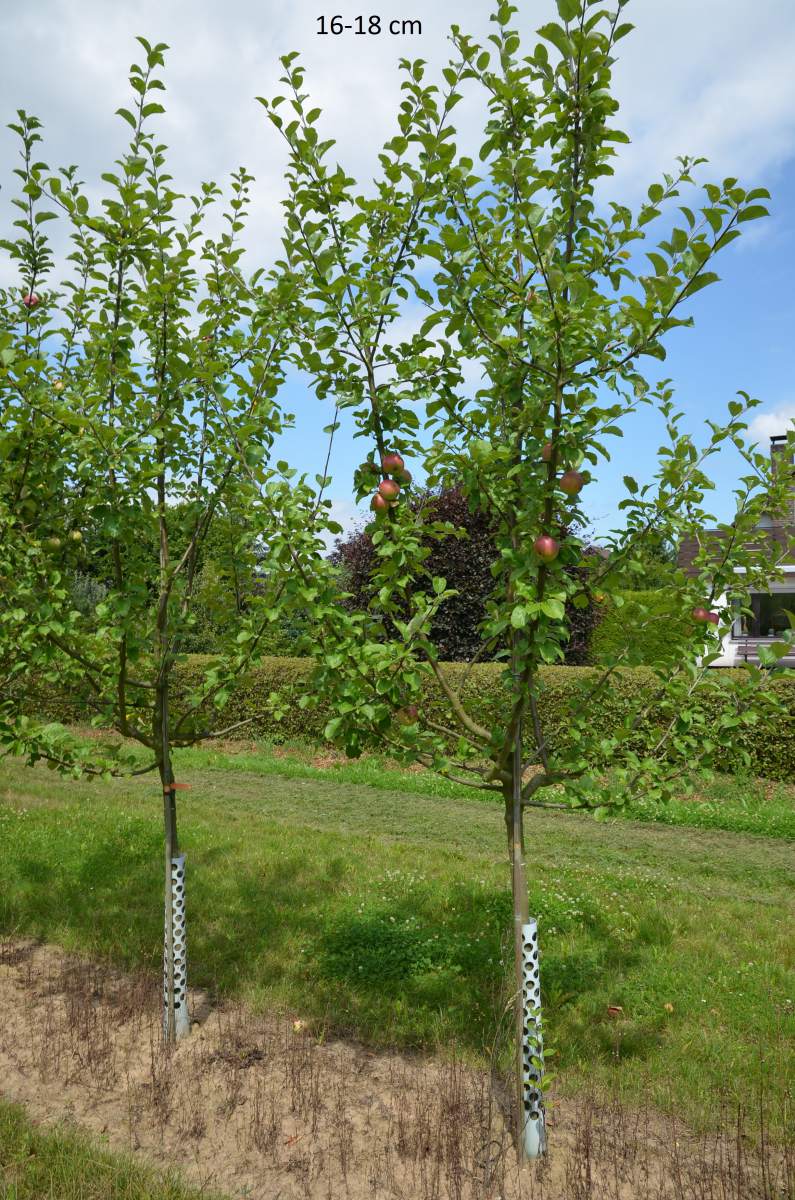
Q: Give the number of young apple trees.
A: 2